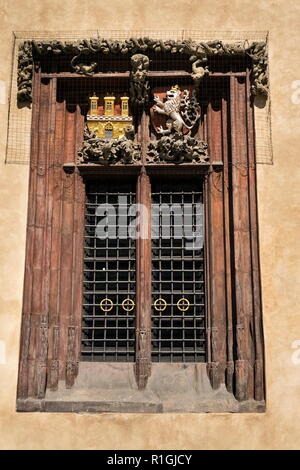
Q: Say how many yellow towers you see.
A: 3